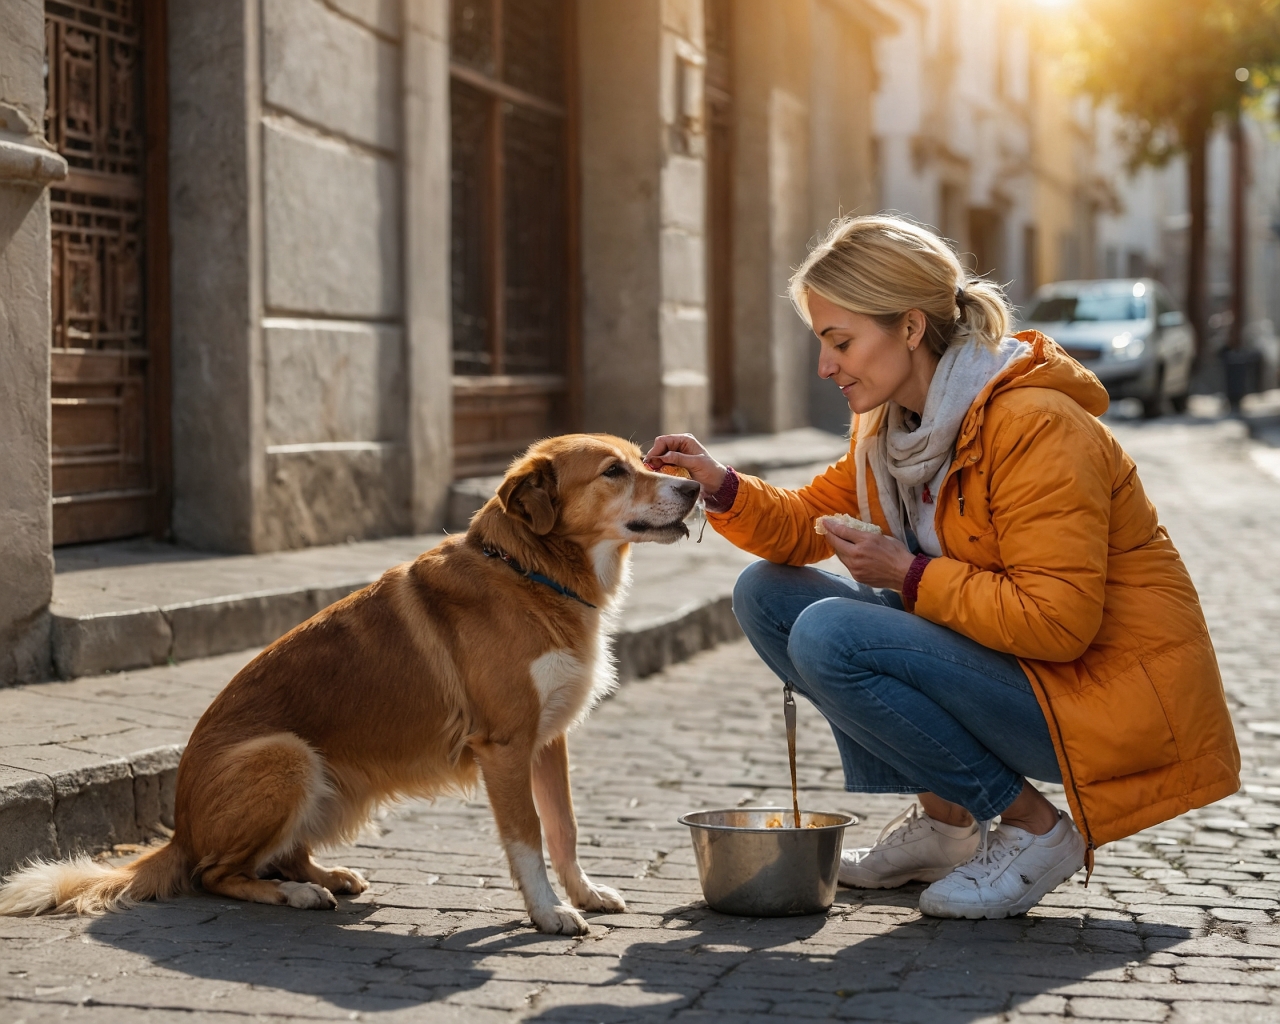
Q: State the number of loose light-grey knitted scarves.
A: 1